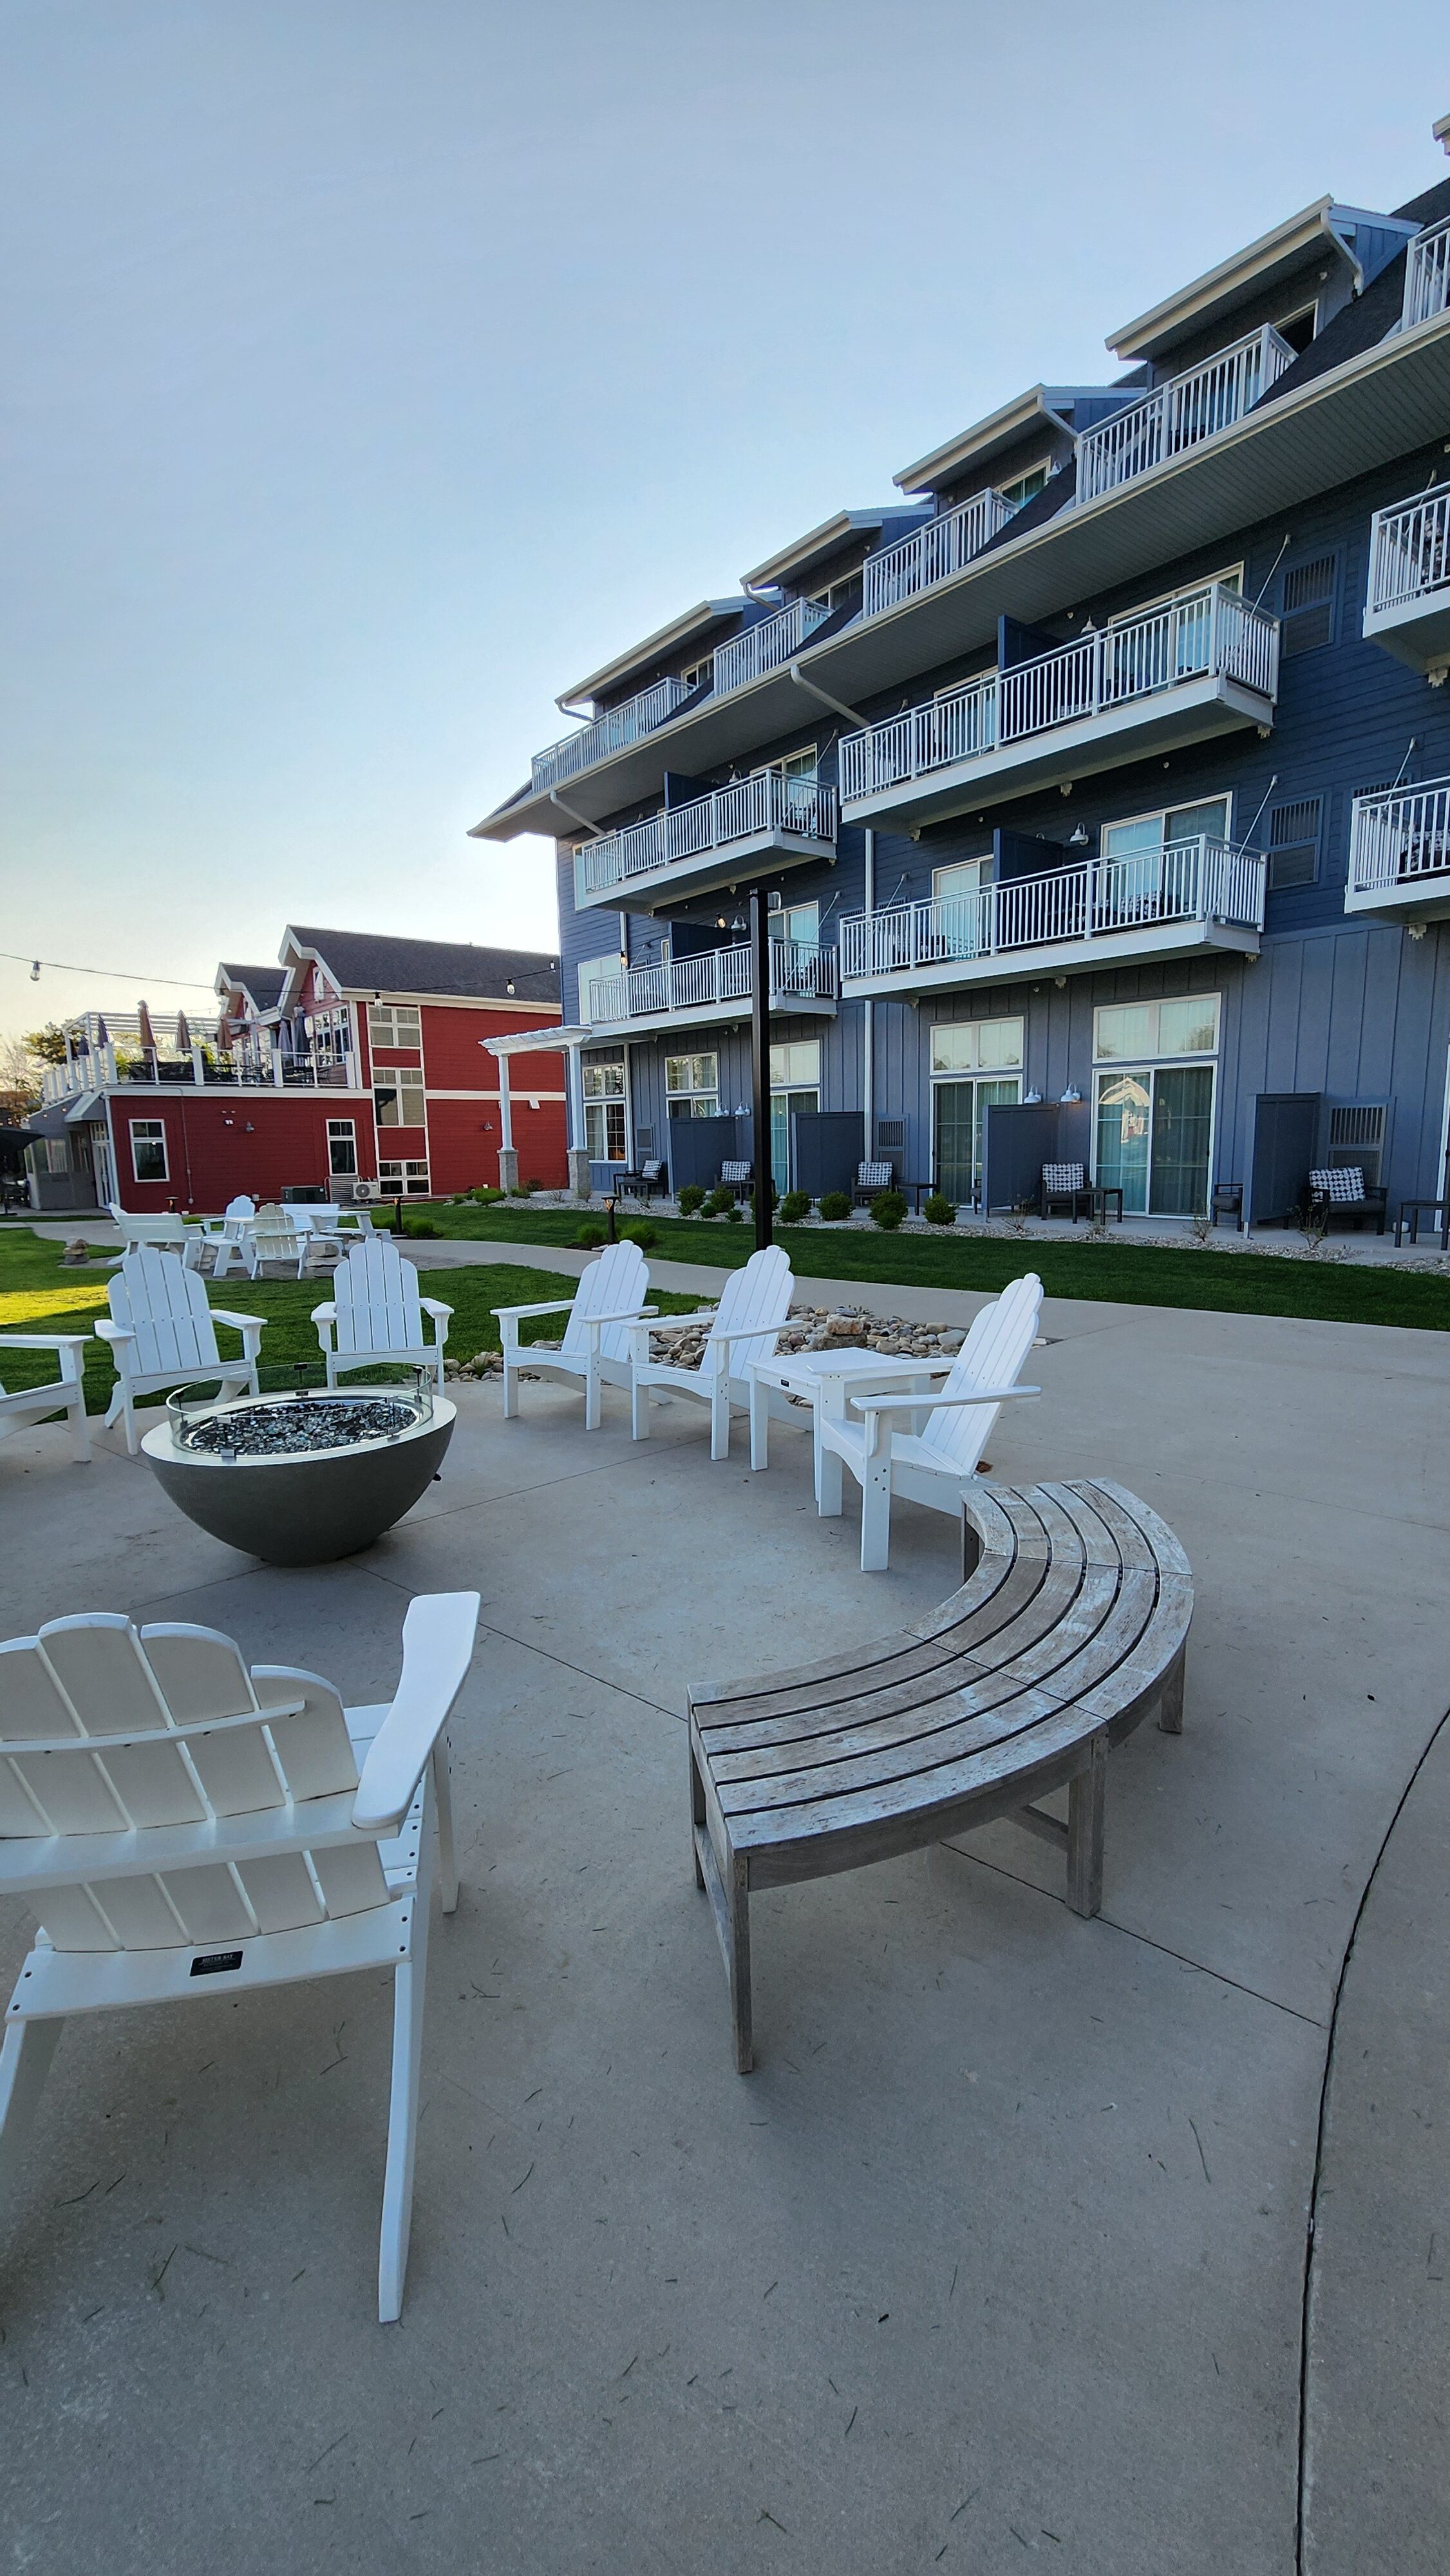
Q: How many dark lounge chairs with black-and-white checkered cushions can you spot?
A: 5